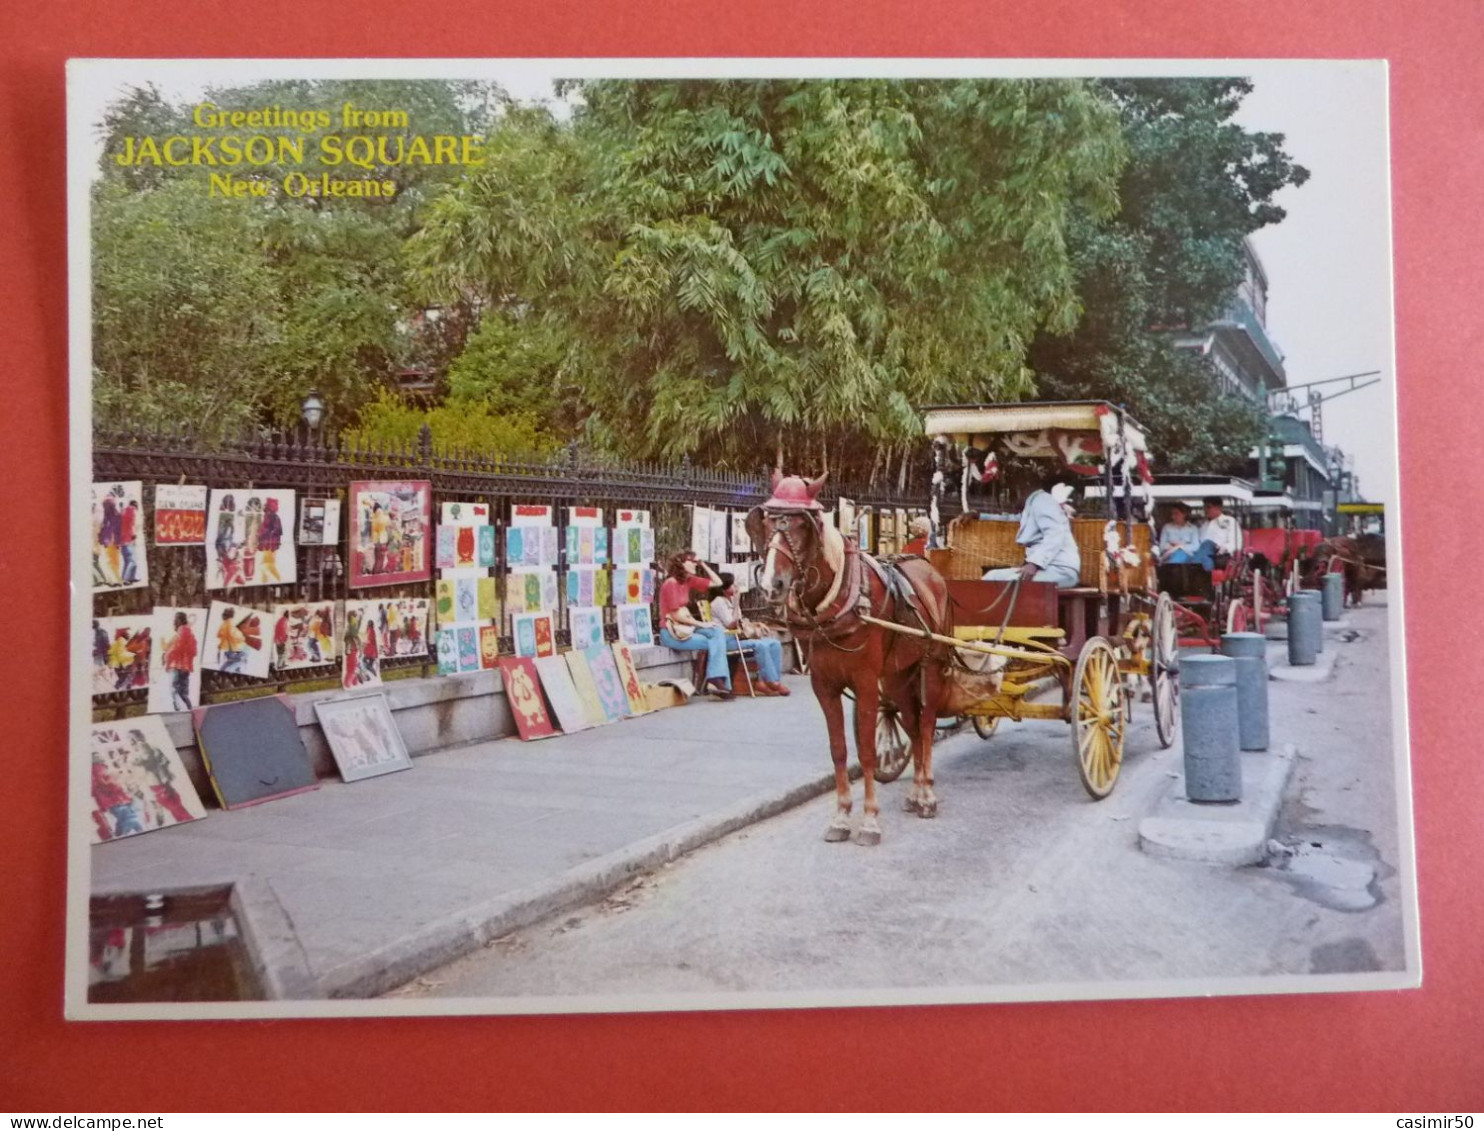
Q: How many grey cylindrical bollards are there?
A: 5